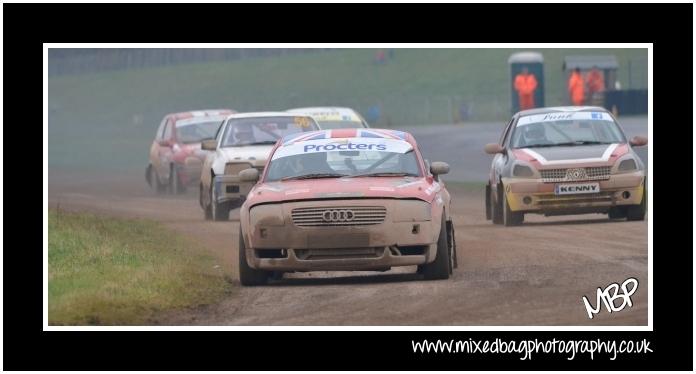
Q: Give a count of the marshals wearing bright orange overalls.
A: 3